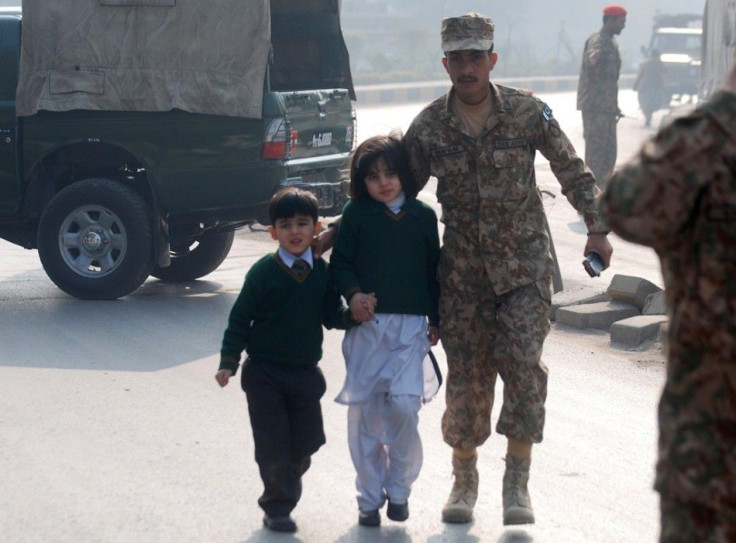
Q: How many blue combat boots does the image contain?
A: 0